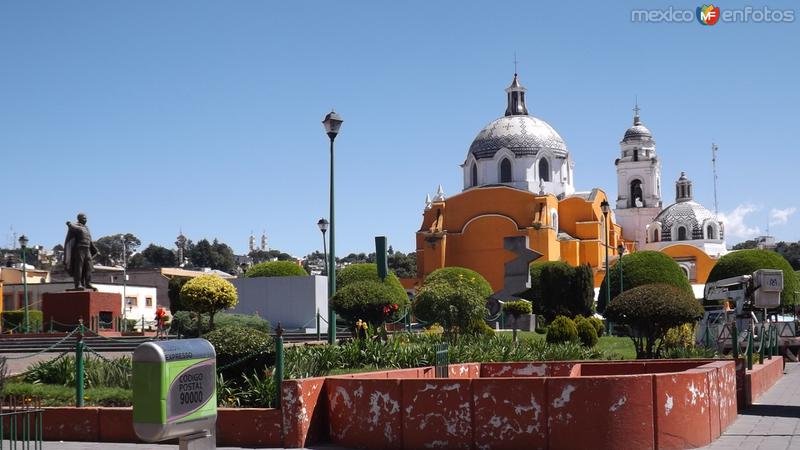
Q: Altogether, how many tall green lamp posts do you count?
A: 5